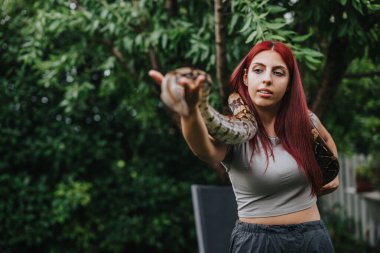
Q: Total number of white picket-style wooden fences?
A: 1